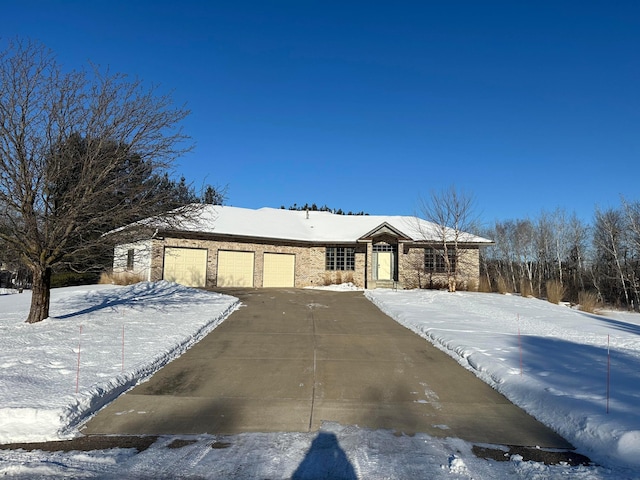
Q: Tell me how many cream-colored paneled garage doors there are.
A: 3